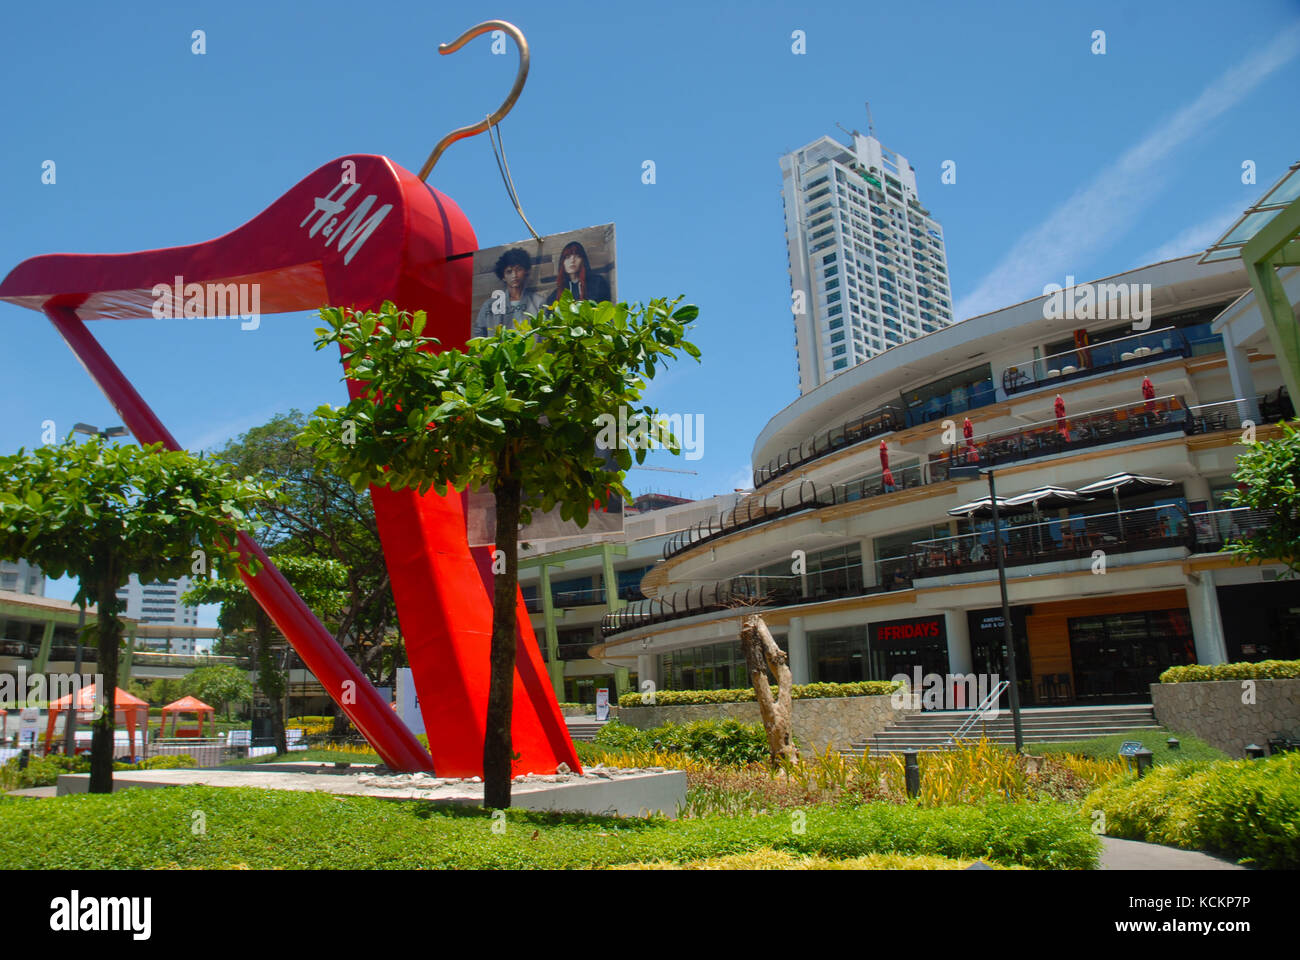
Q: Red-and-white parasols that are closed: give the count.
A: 4